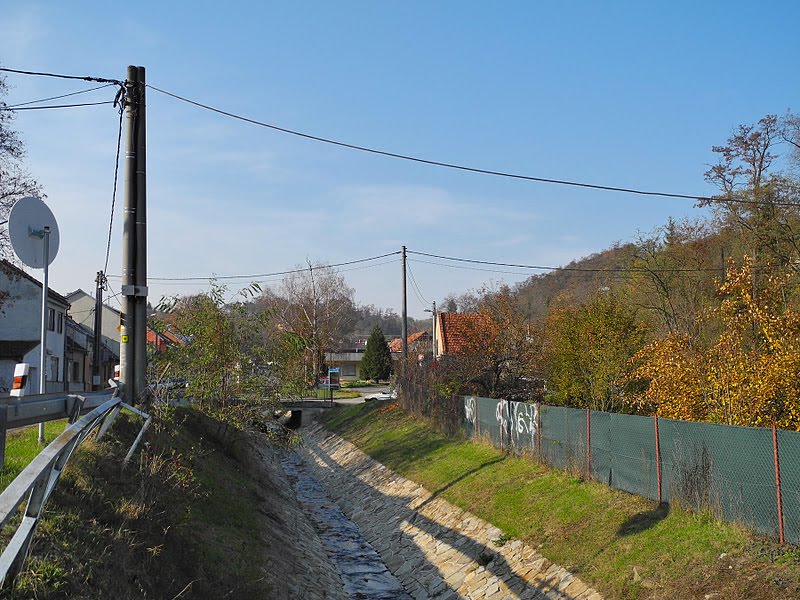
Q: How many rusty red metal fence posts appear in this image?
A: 6